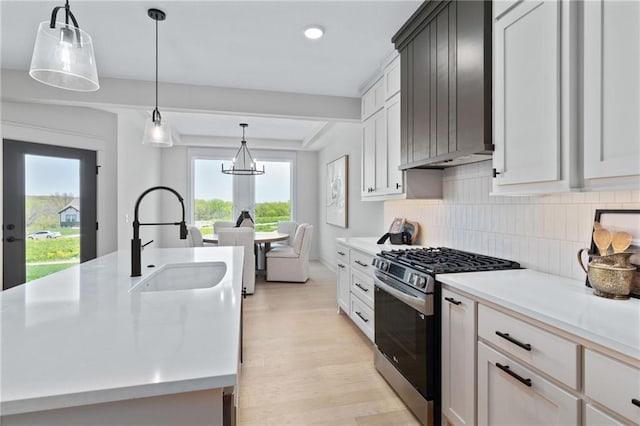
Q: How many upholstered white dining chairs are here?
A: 5